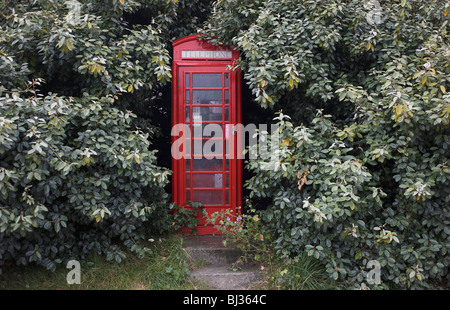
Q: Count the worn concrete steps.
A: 2